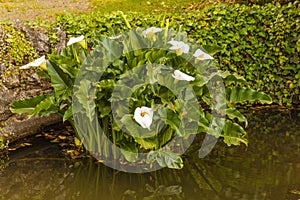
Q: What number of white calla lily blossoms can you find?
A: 7